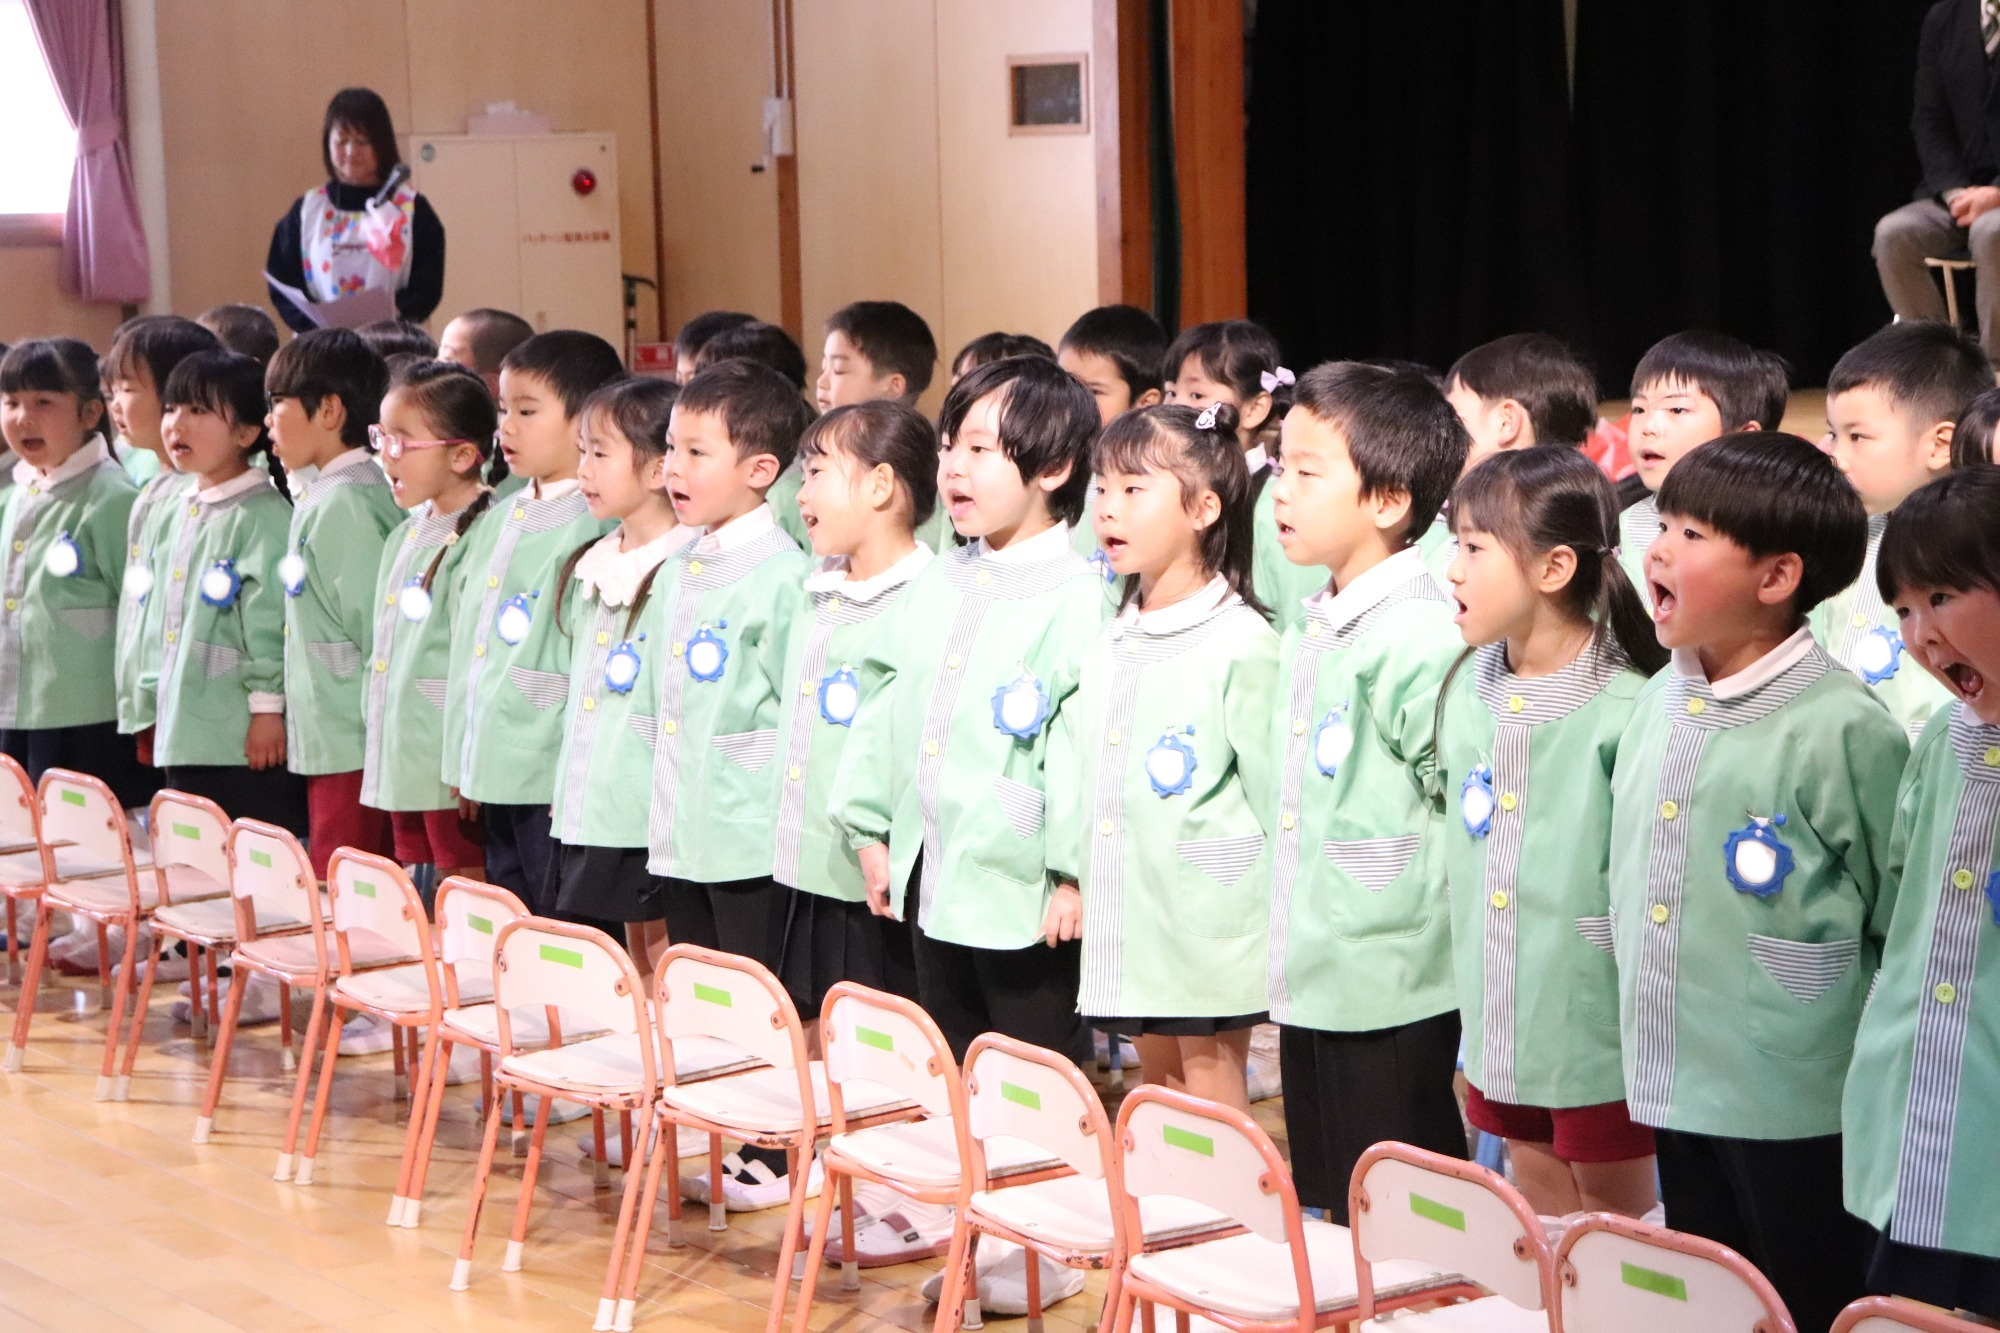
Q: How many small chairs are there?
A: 14